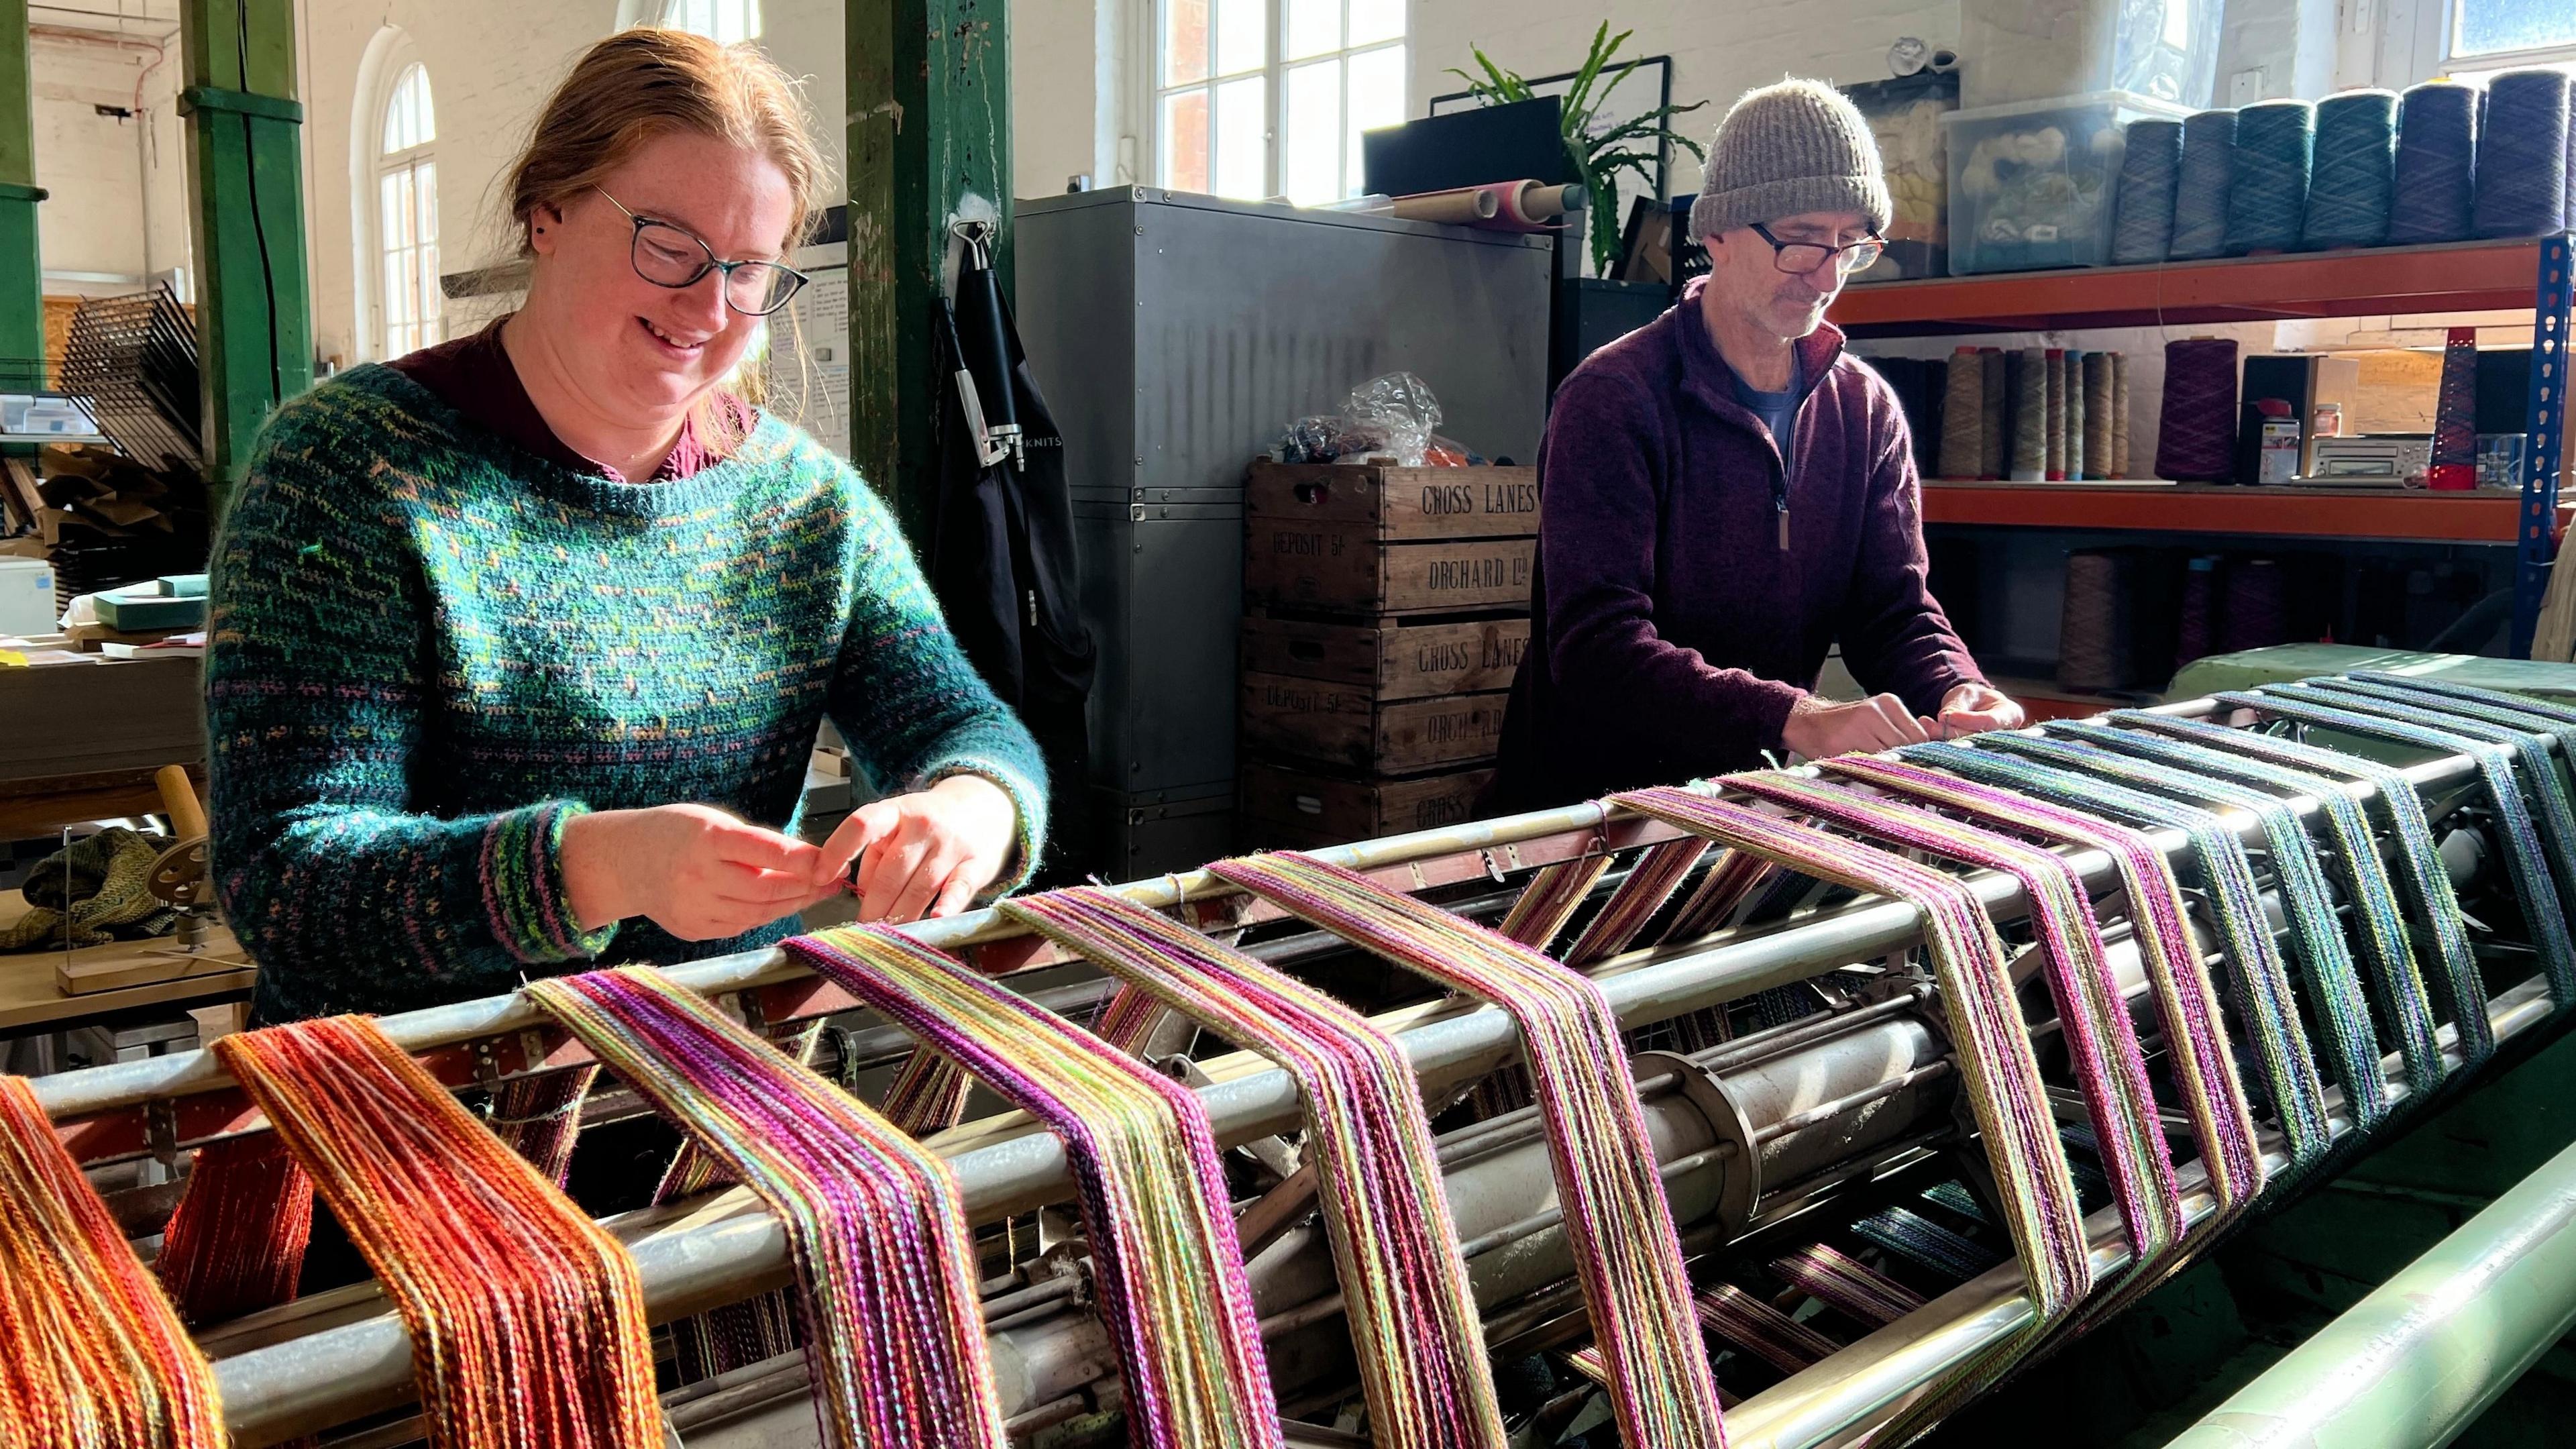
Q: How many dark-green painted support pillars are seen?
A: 3